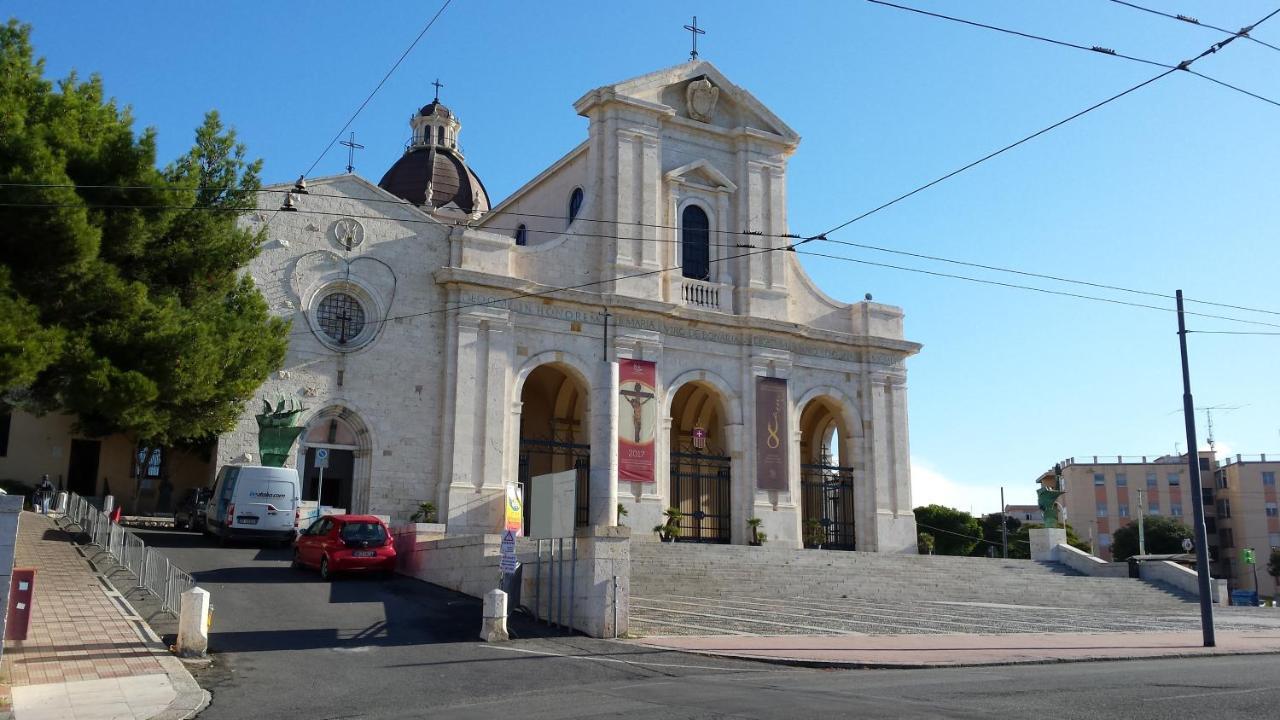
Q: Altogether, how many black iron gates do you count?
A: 3